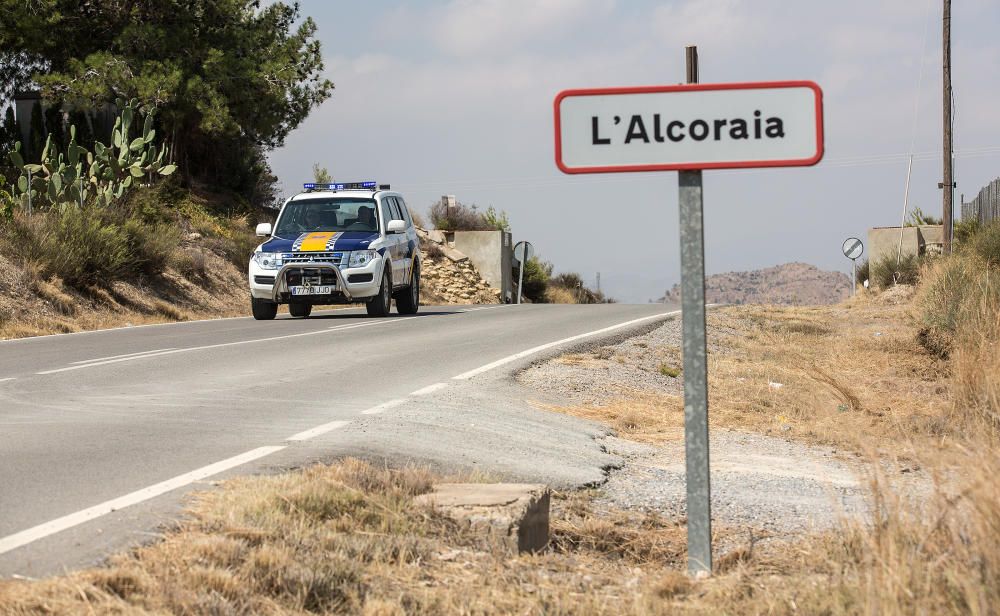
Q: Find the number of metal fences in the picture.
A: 1